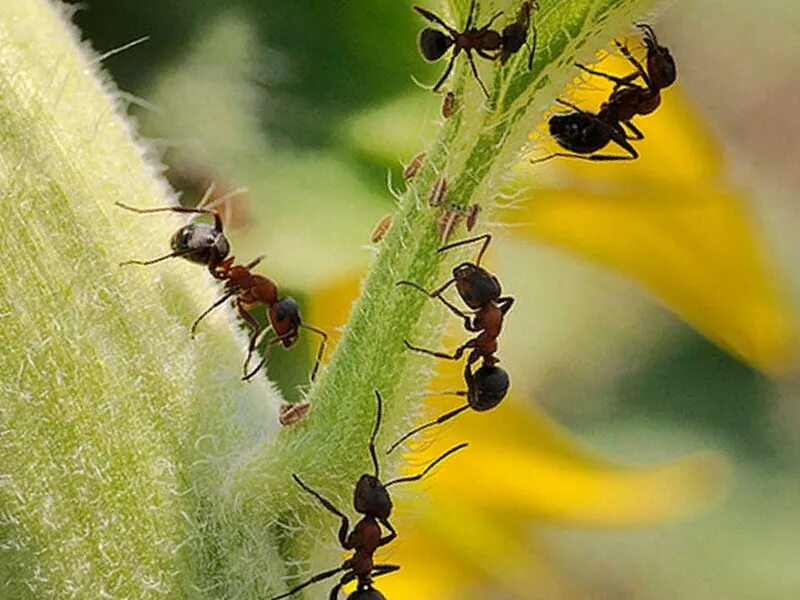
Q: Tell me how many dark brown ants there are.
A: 5